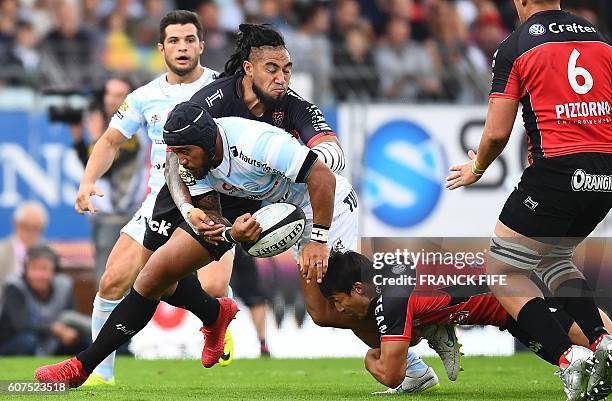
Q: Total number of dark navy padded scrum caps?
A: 1